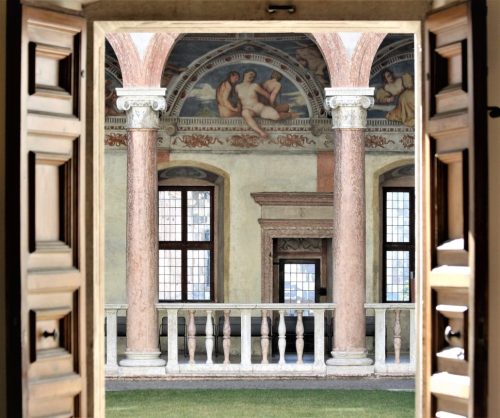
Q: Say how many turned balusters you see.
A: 7